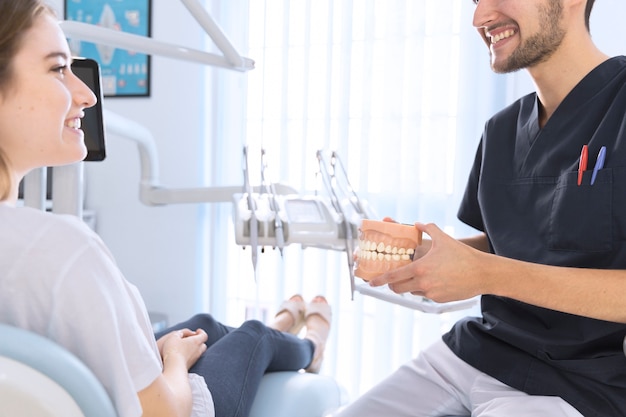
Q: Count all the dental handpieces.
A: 4